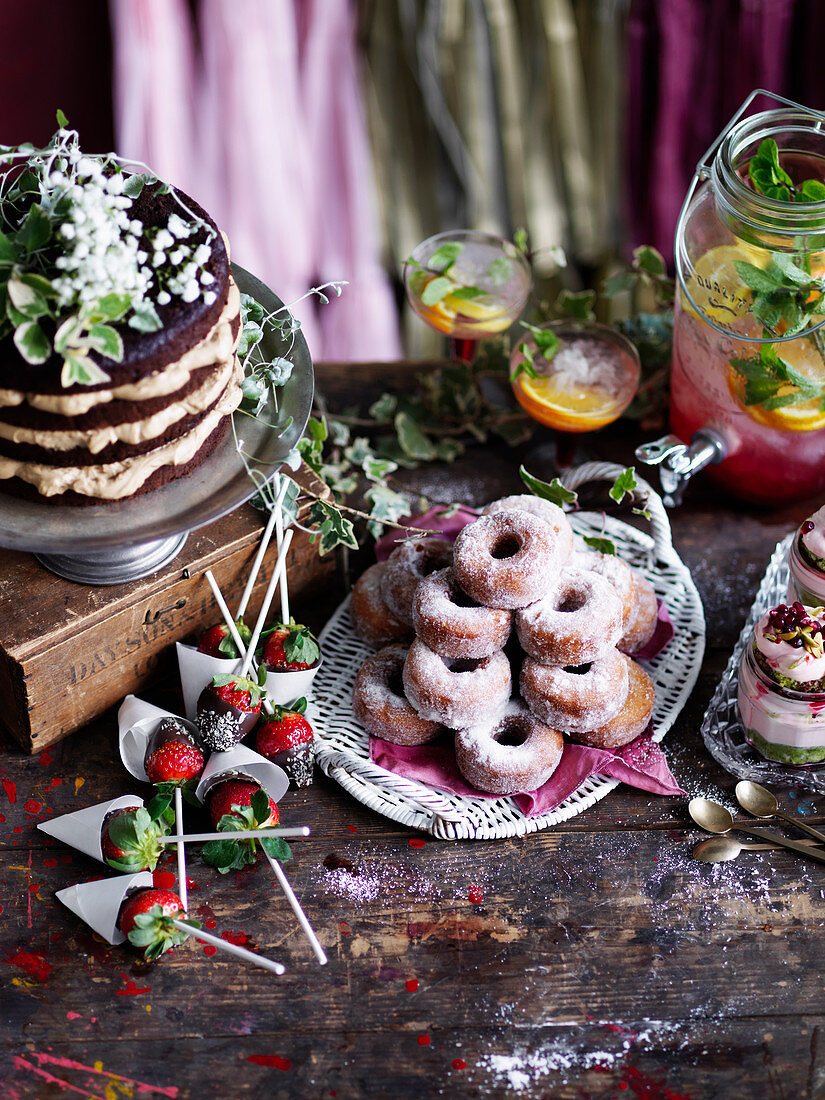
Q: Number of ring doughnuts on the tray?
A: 13